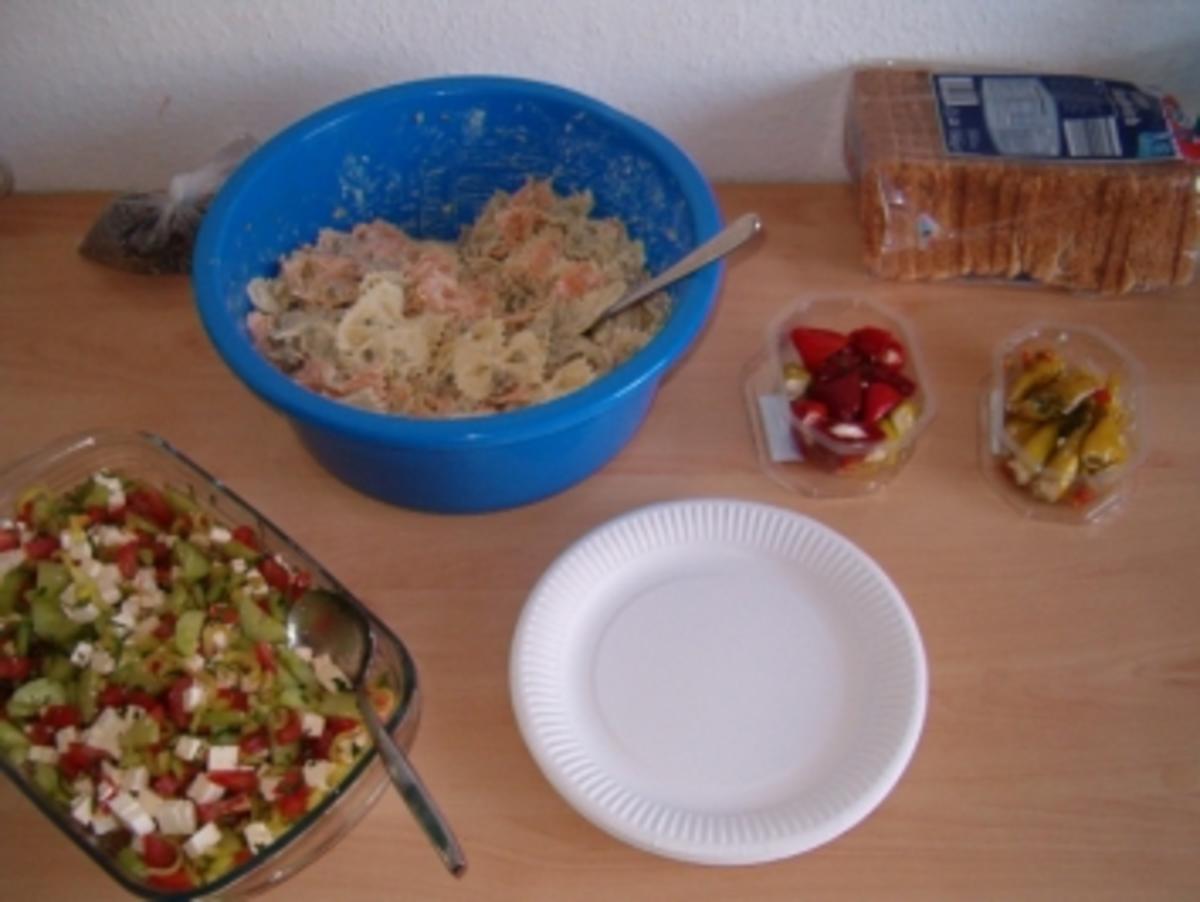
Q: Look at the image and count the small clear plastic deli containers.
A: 2